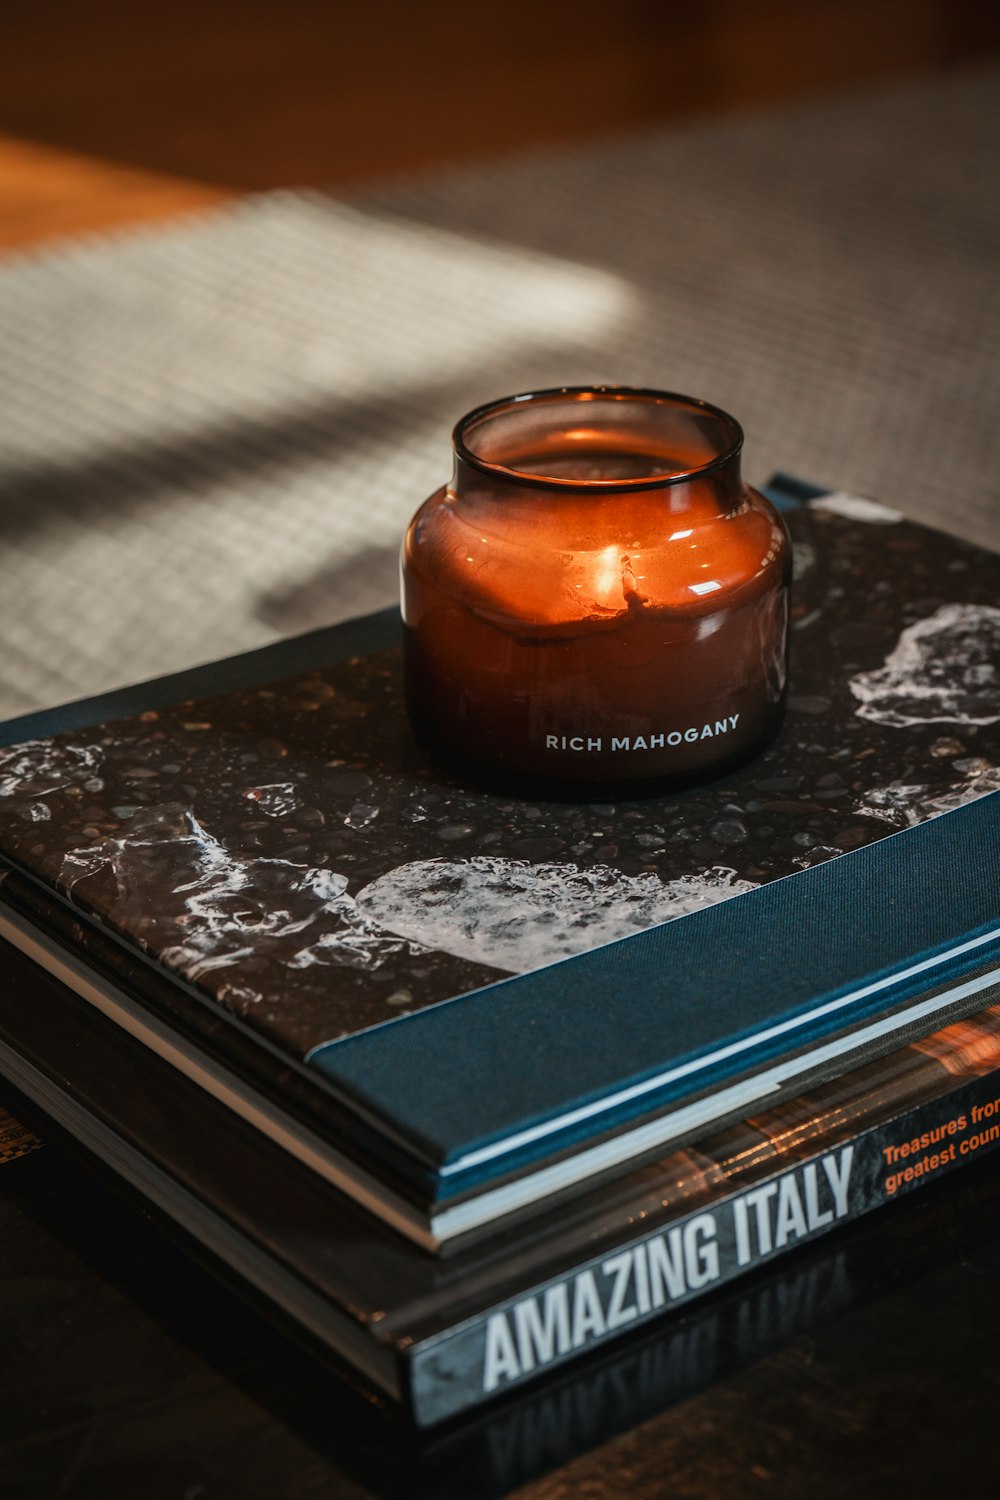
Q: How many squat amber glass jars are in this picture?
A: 1